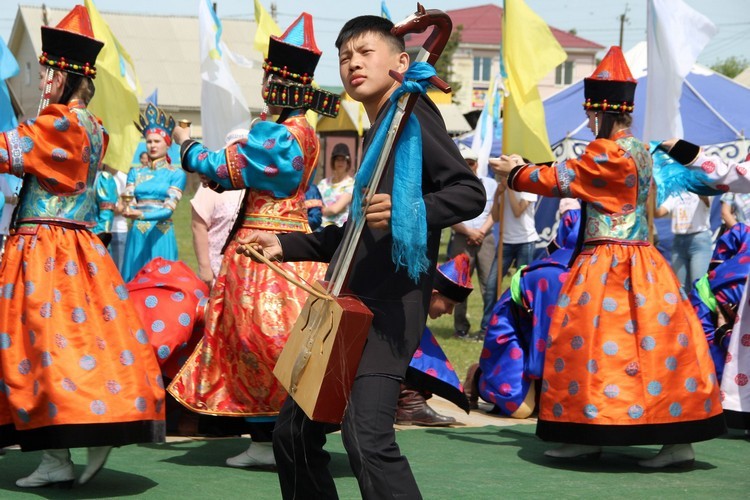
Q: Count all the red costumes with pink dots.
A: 0